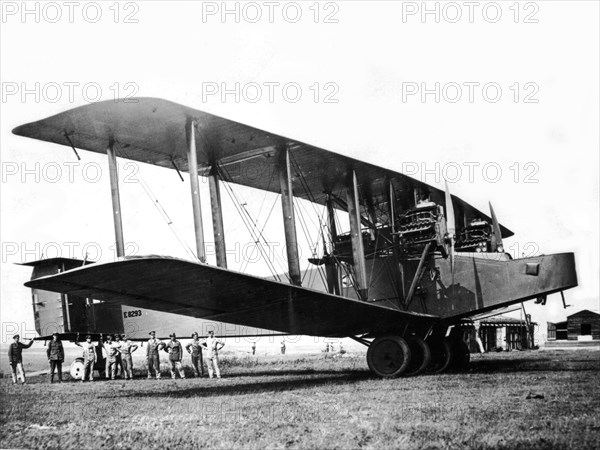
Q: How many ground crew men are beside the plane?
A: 10